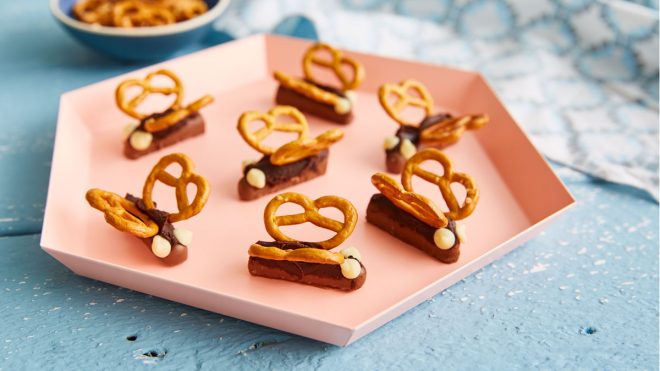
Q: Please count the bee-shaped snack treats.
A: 7